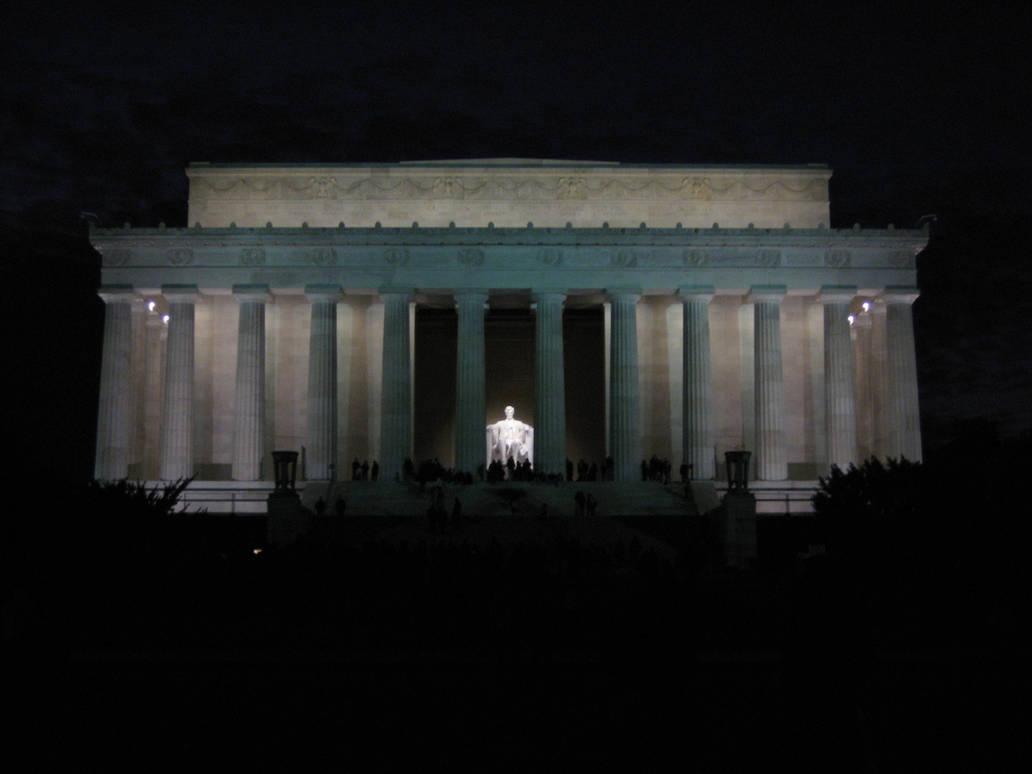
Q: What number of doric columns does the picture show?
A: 12